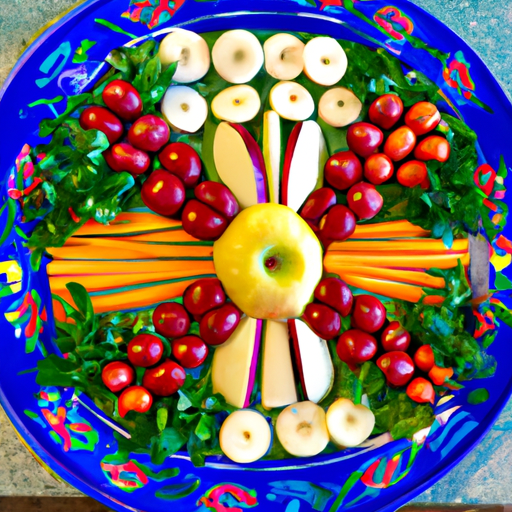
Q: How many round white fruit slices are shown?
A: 11